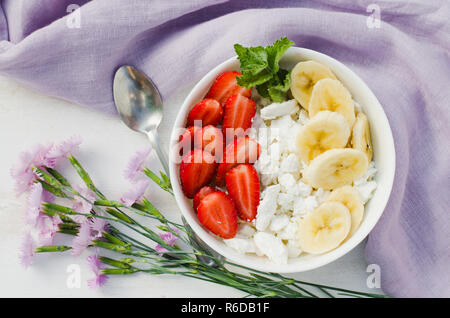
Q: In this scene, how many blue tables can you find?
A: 0